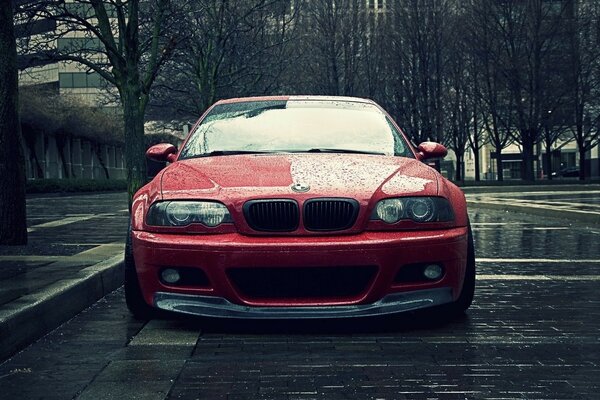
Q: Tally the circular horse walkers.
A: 0